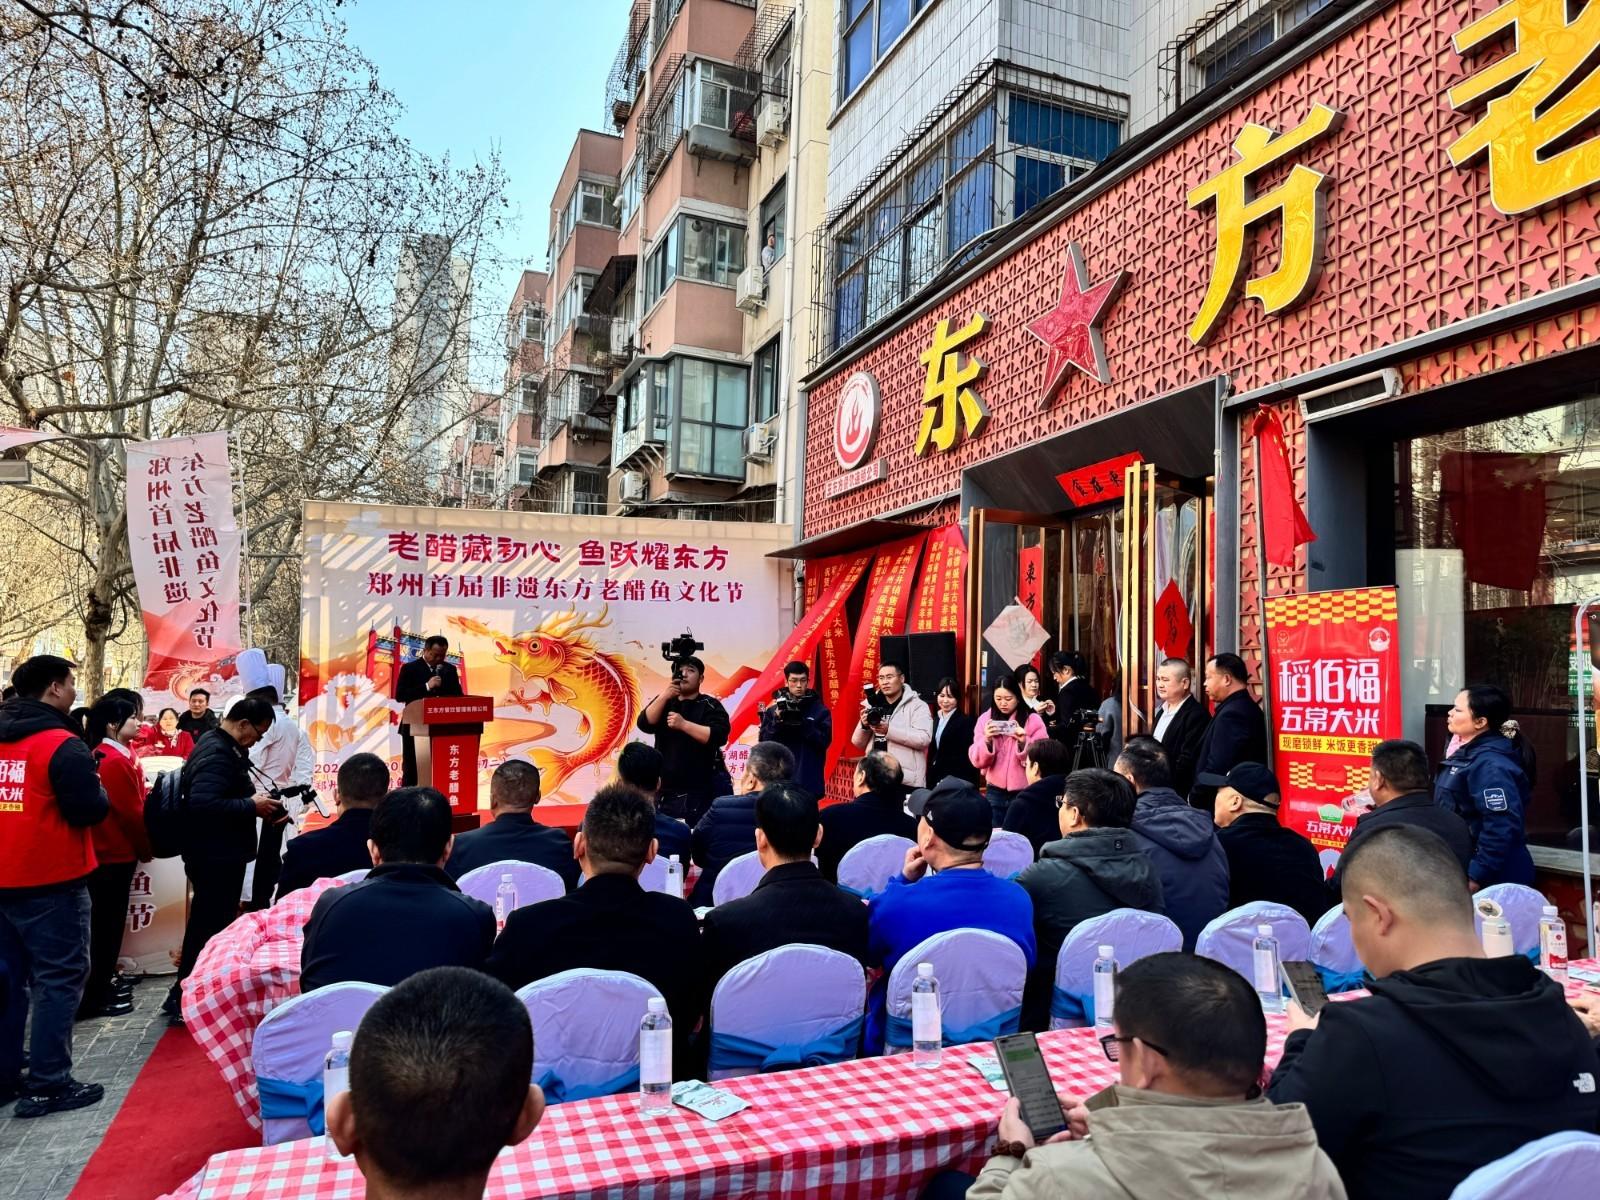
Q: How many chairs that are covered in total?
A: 15